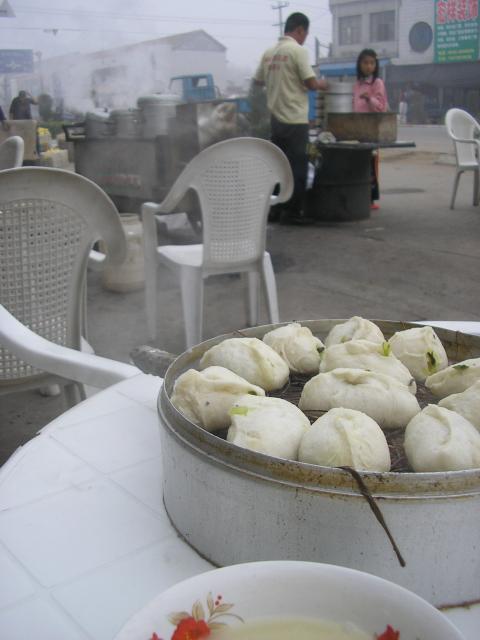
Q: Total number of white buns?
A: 12